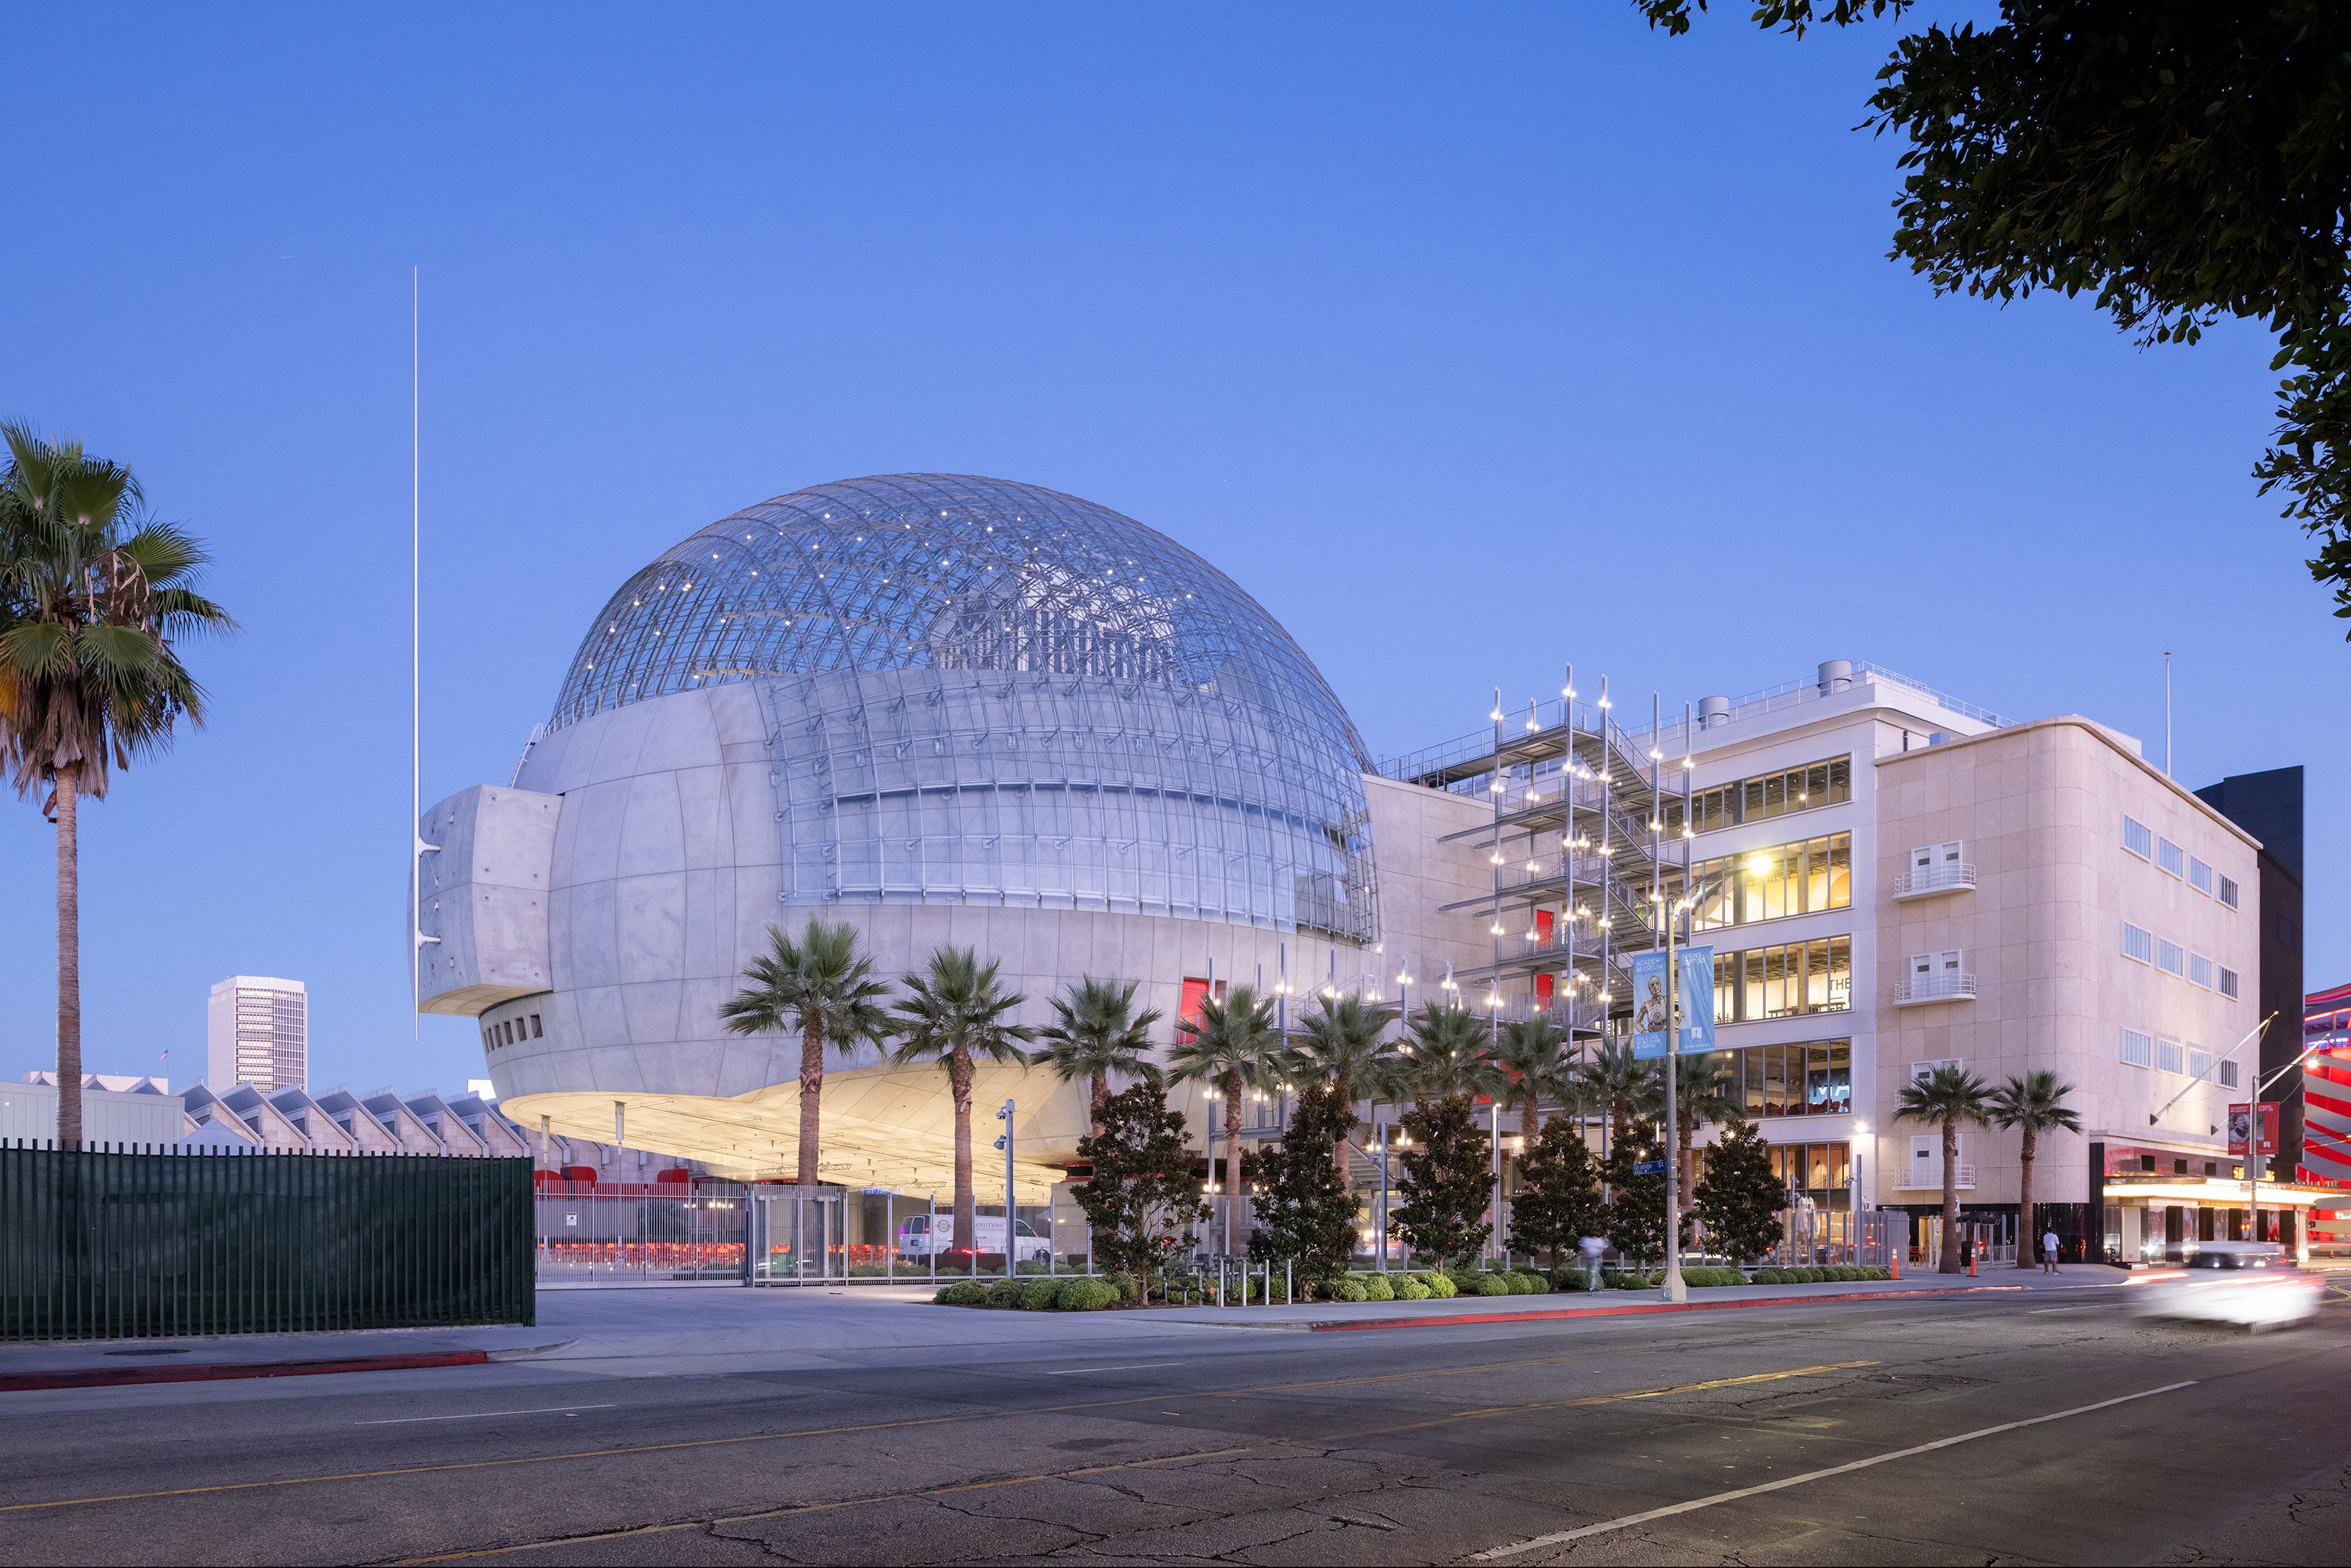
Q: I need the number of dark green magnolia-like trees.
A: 6